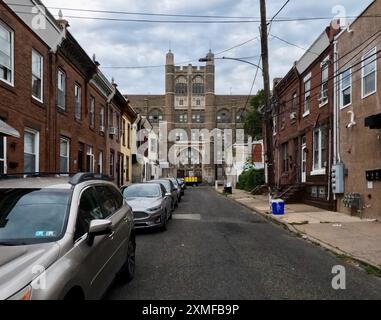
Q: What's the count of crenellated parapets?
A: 1